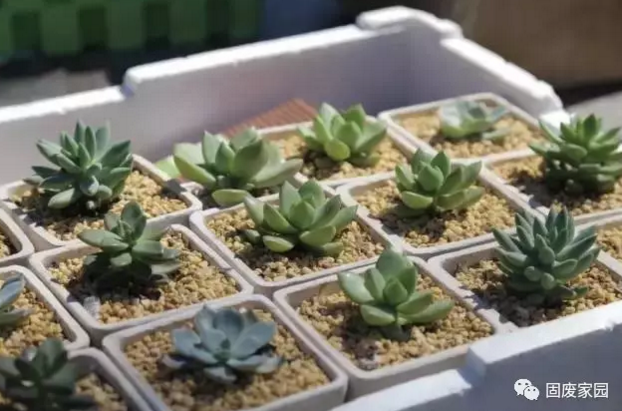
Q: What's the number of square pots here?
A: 15